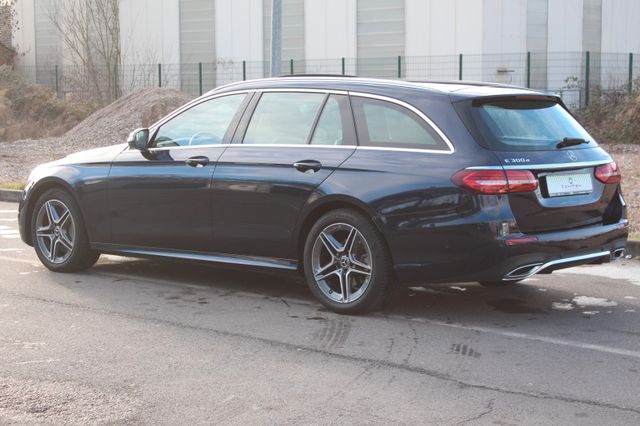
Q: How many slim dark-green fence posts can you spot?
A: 12